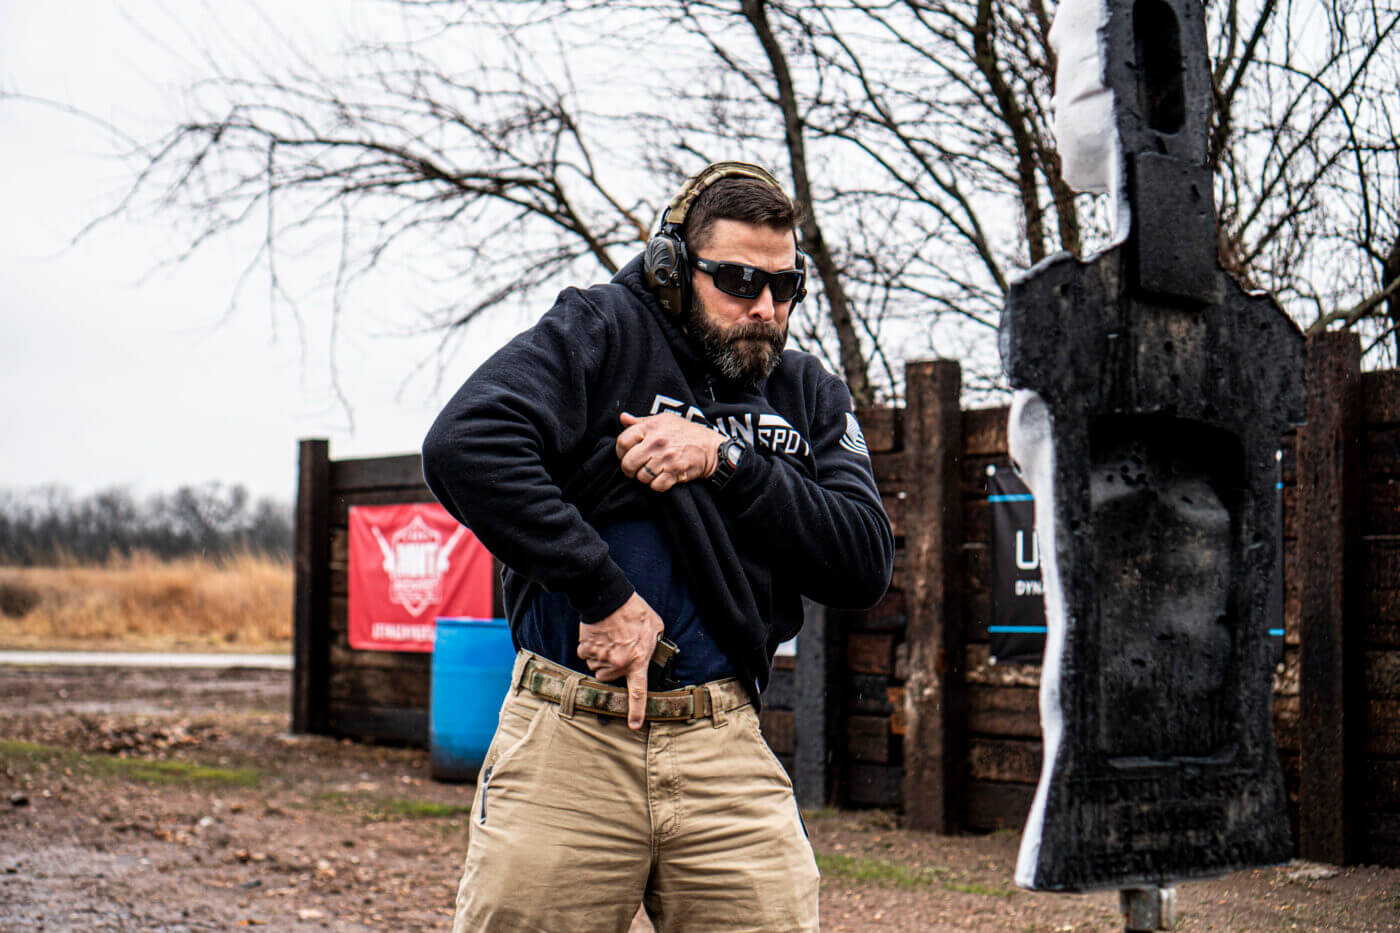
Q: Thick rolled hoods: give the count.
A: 1